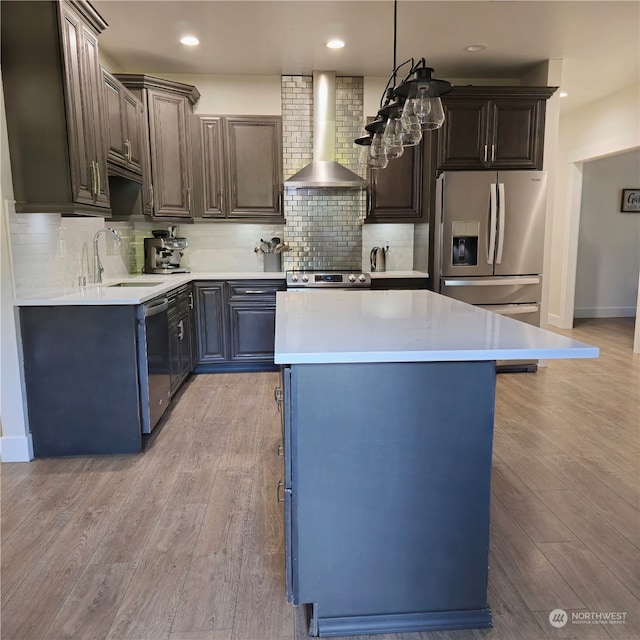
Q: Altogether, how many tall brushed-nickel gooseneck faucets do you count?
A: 1